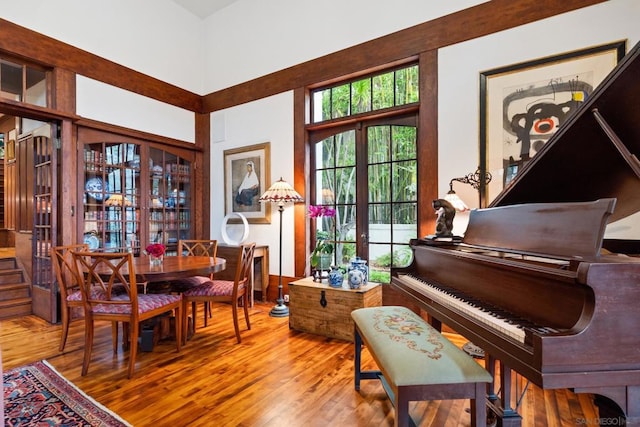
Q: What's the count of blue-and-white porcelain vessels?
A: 3